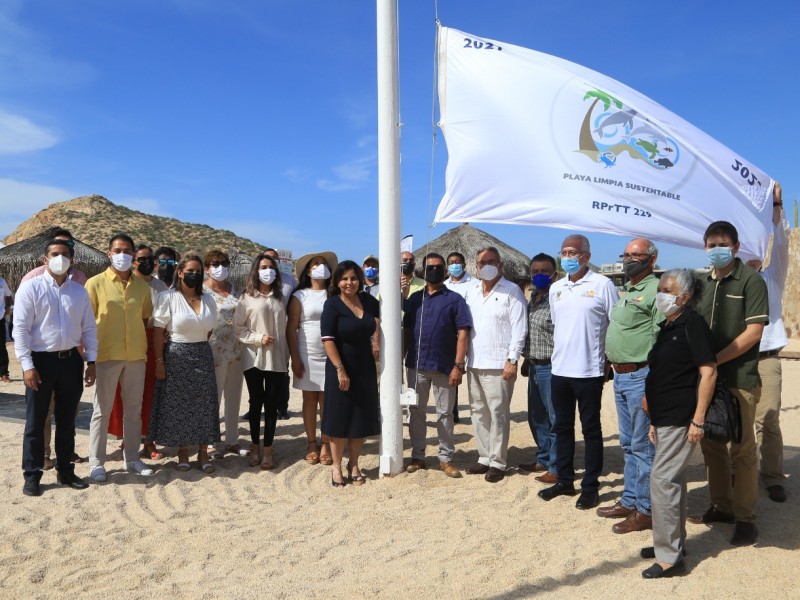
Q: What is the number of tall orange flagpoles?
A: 0